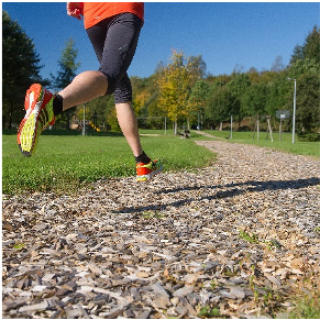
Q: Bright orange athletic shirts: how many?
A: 1